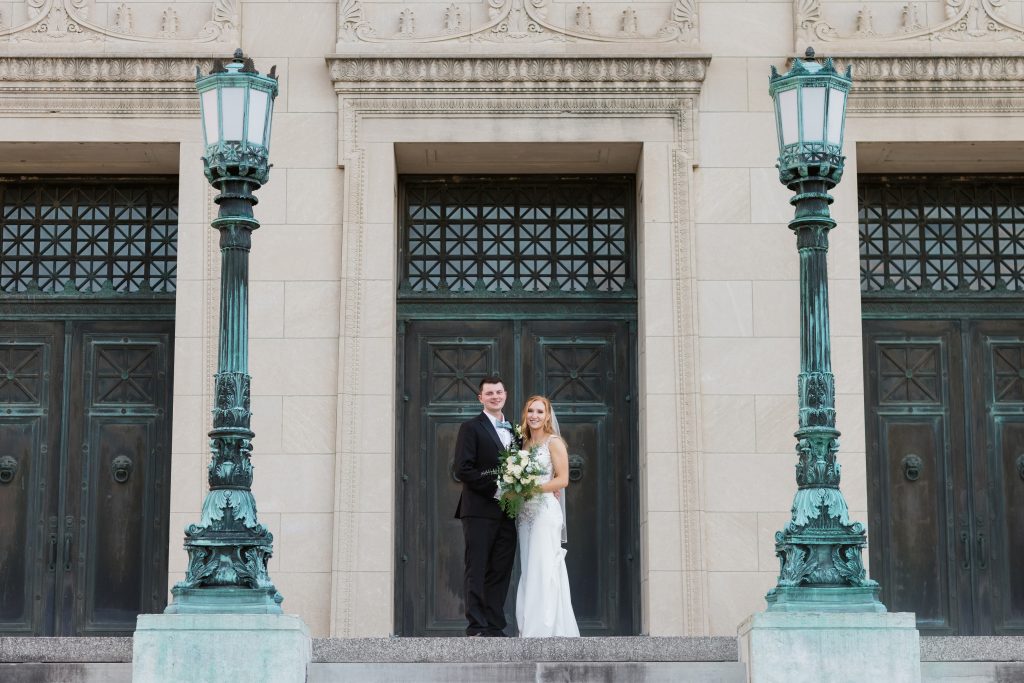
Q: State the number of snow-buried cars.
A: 0